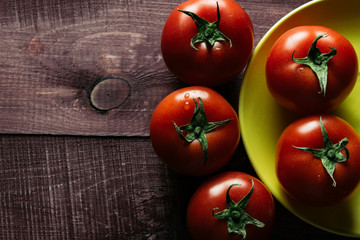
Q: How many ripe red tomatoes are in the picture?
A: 5